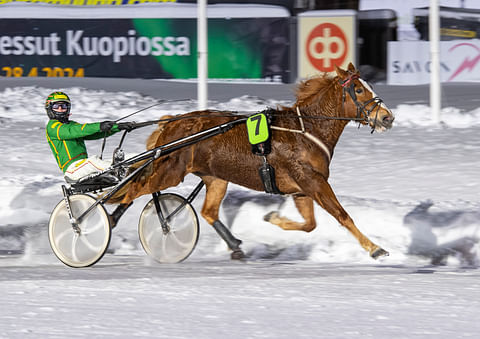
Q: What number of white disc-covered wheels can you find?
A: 2